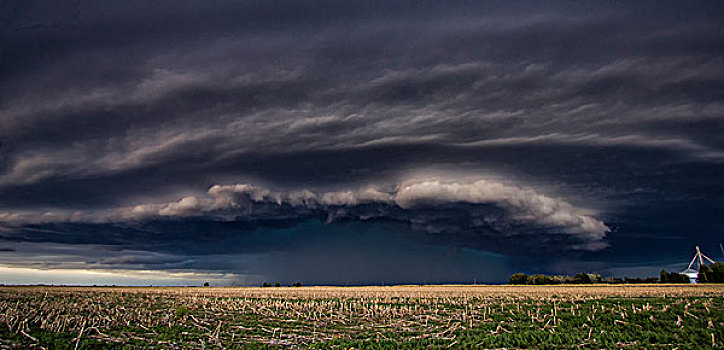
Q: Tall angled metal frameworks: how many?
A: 1